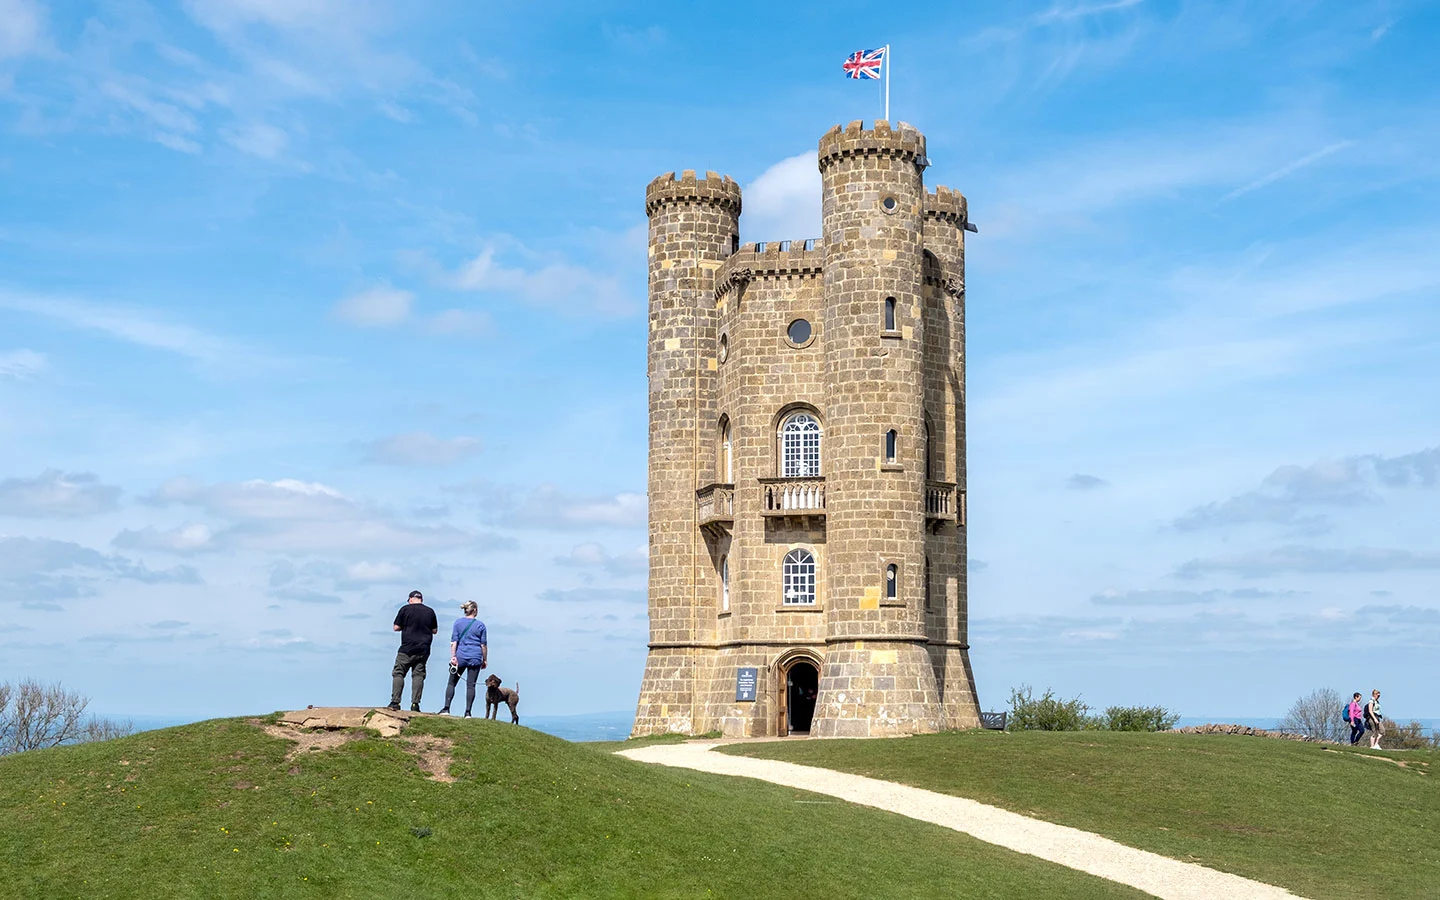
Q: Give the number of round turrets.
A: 3